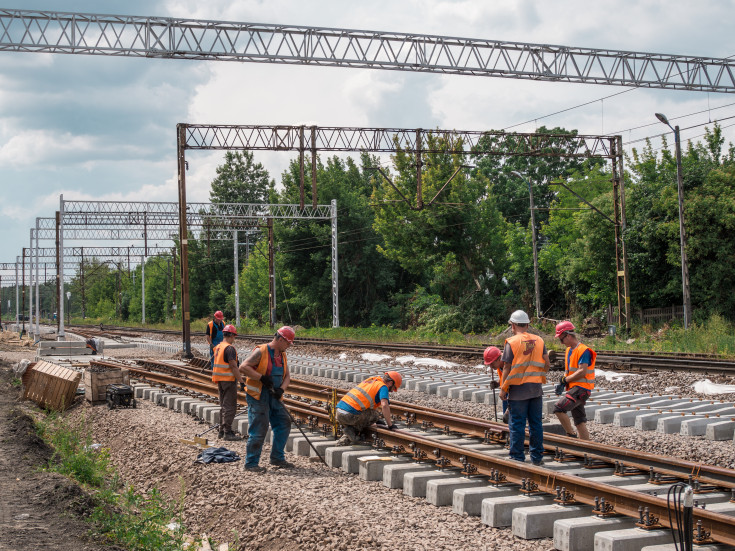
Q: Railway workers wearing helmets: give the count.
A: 7